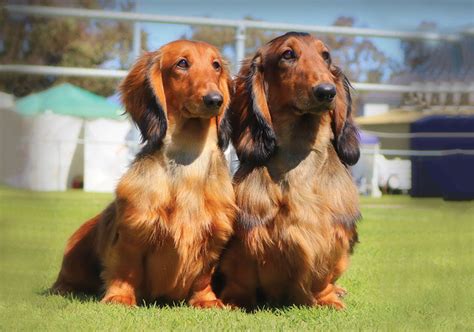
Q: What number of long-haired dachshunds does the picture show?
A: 2